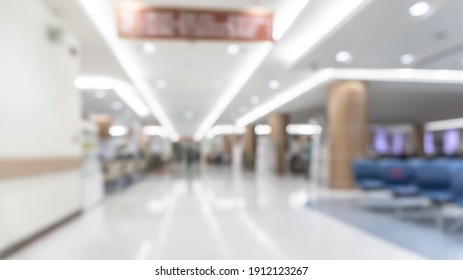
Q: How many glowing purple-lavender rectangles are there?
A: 4